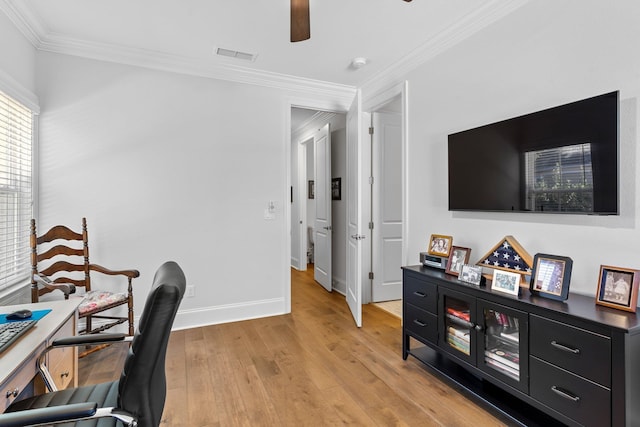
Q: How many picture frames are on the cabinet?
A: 6